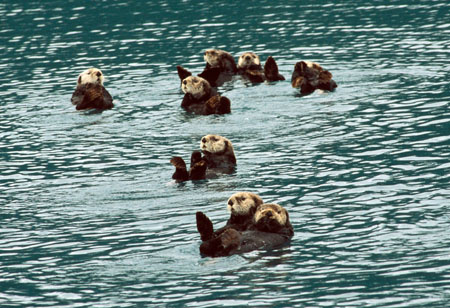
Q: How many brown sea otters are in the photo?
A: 8